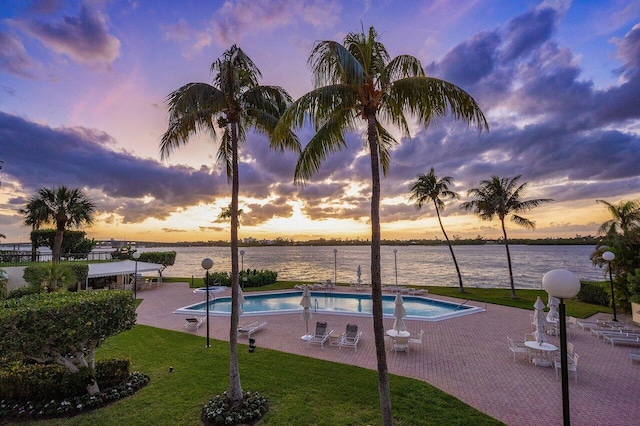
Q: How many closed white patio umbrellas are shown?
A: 6